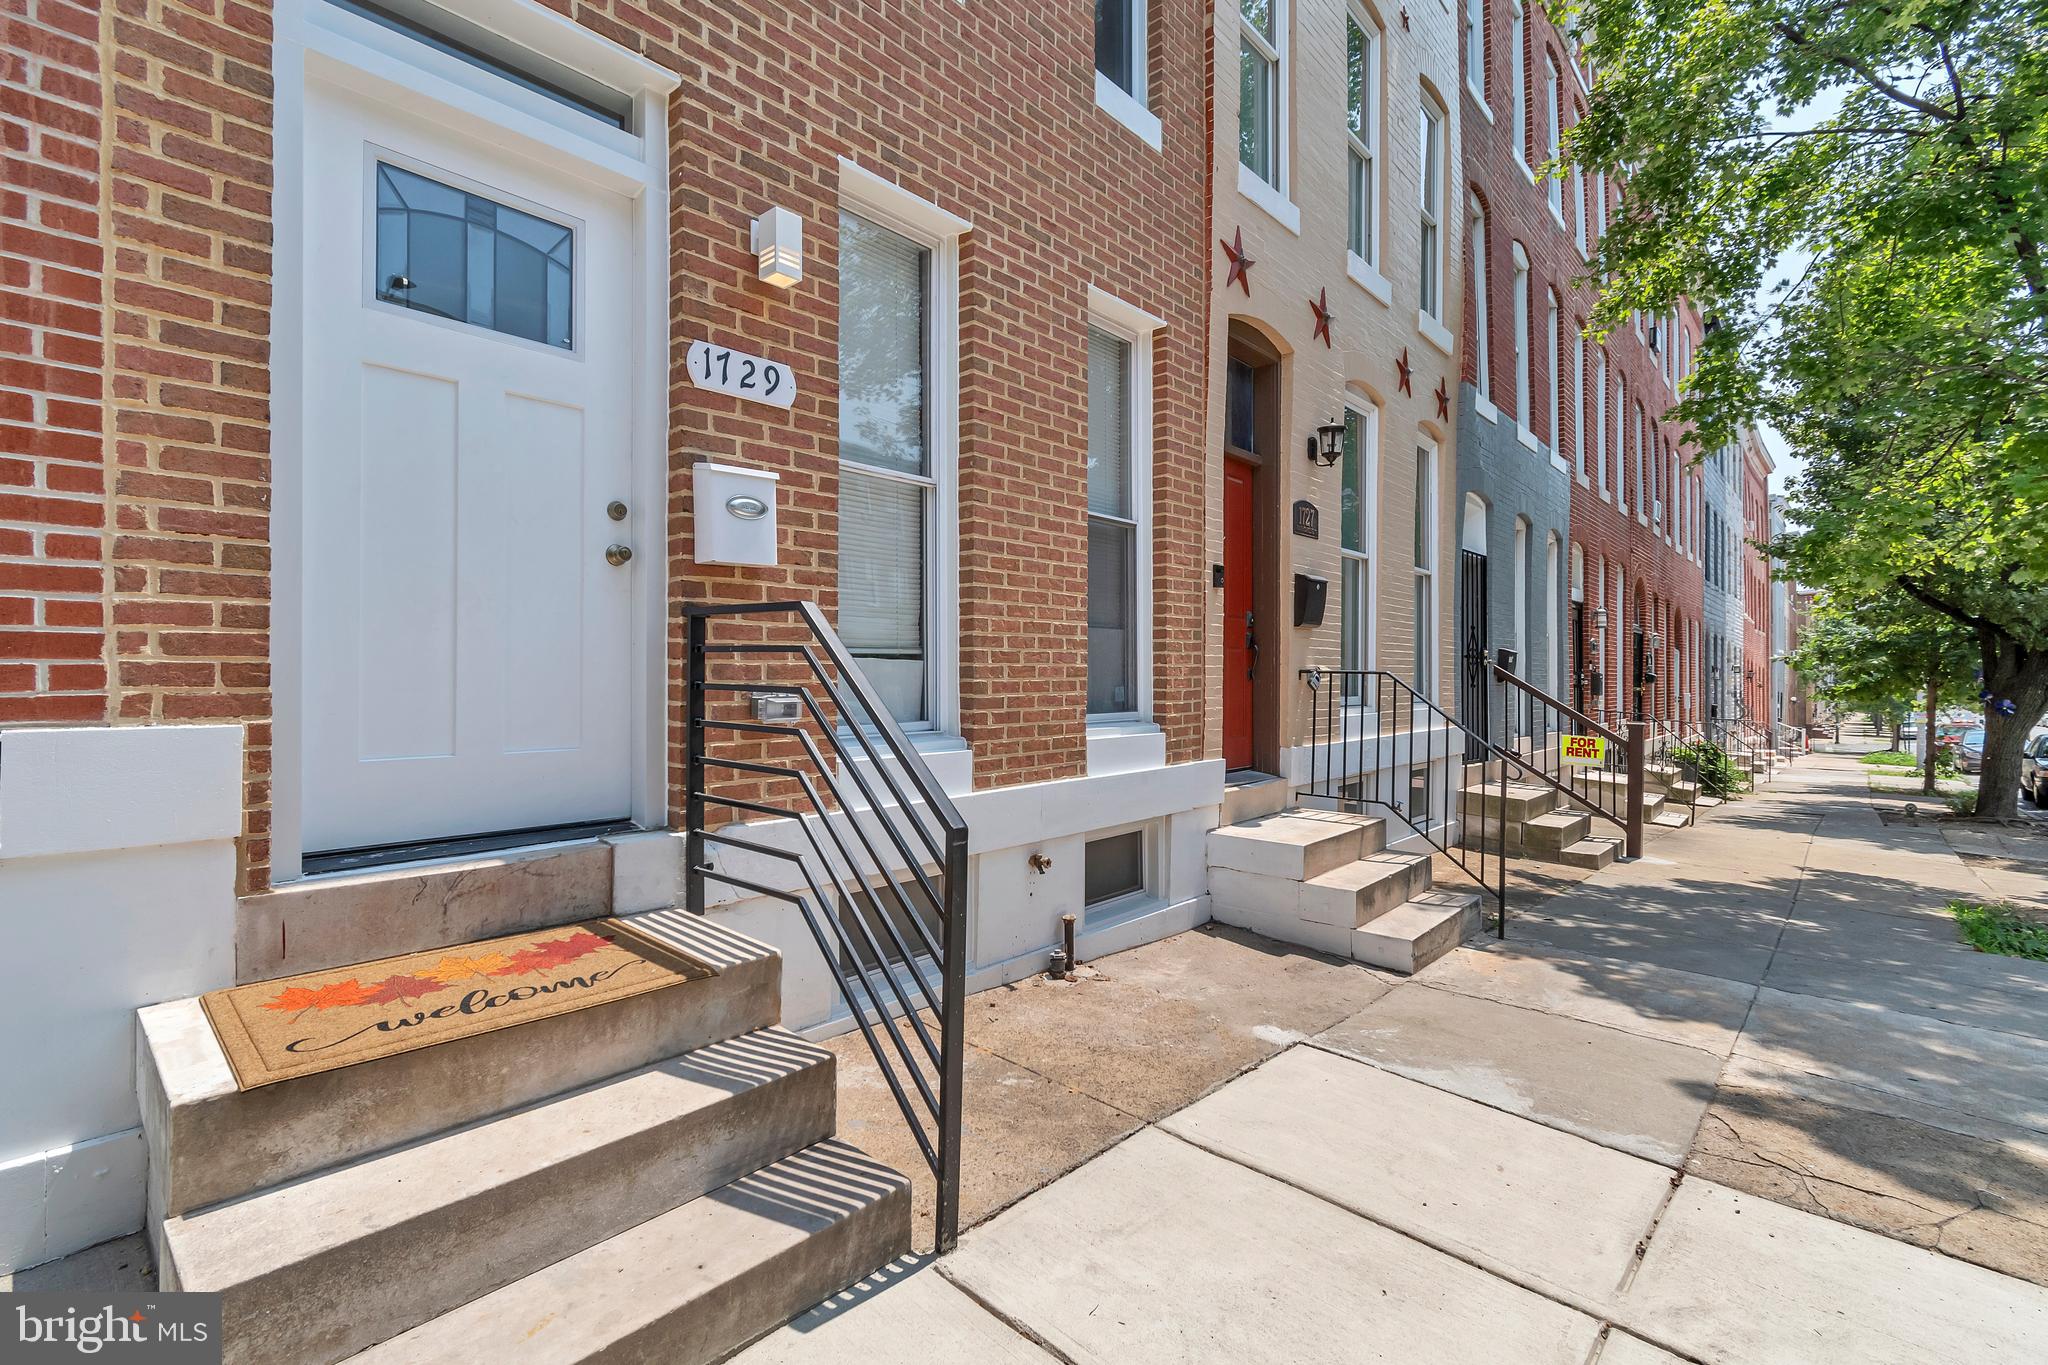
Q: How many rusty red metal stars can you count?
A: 5